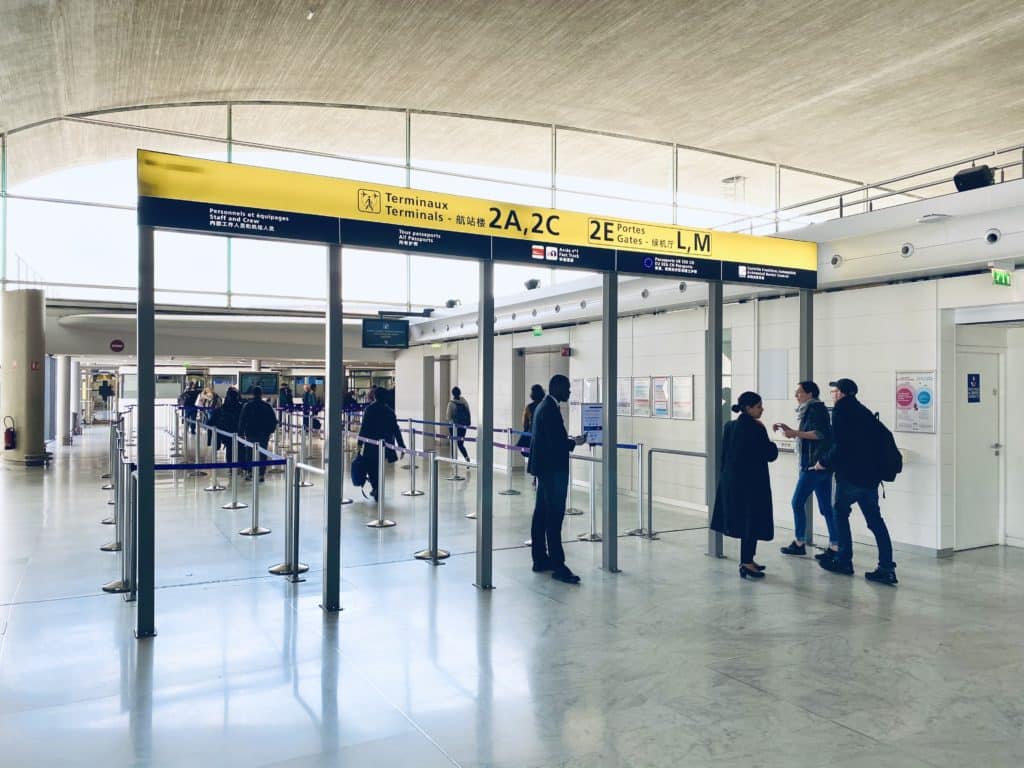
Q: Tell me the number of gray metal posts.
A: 6